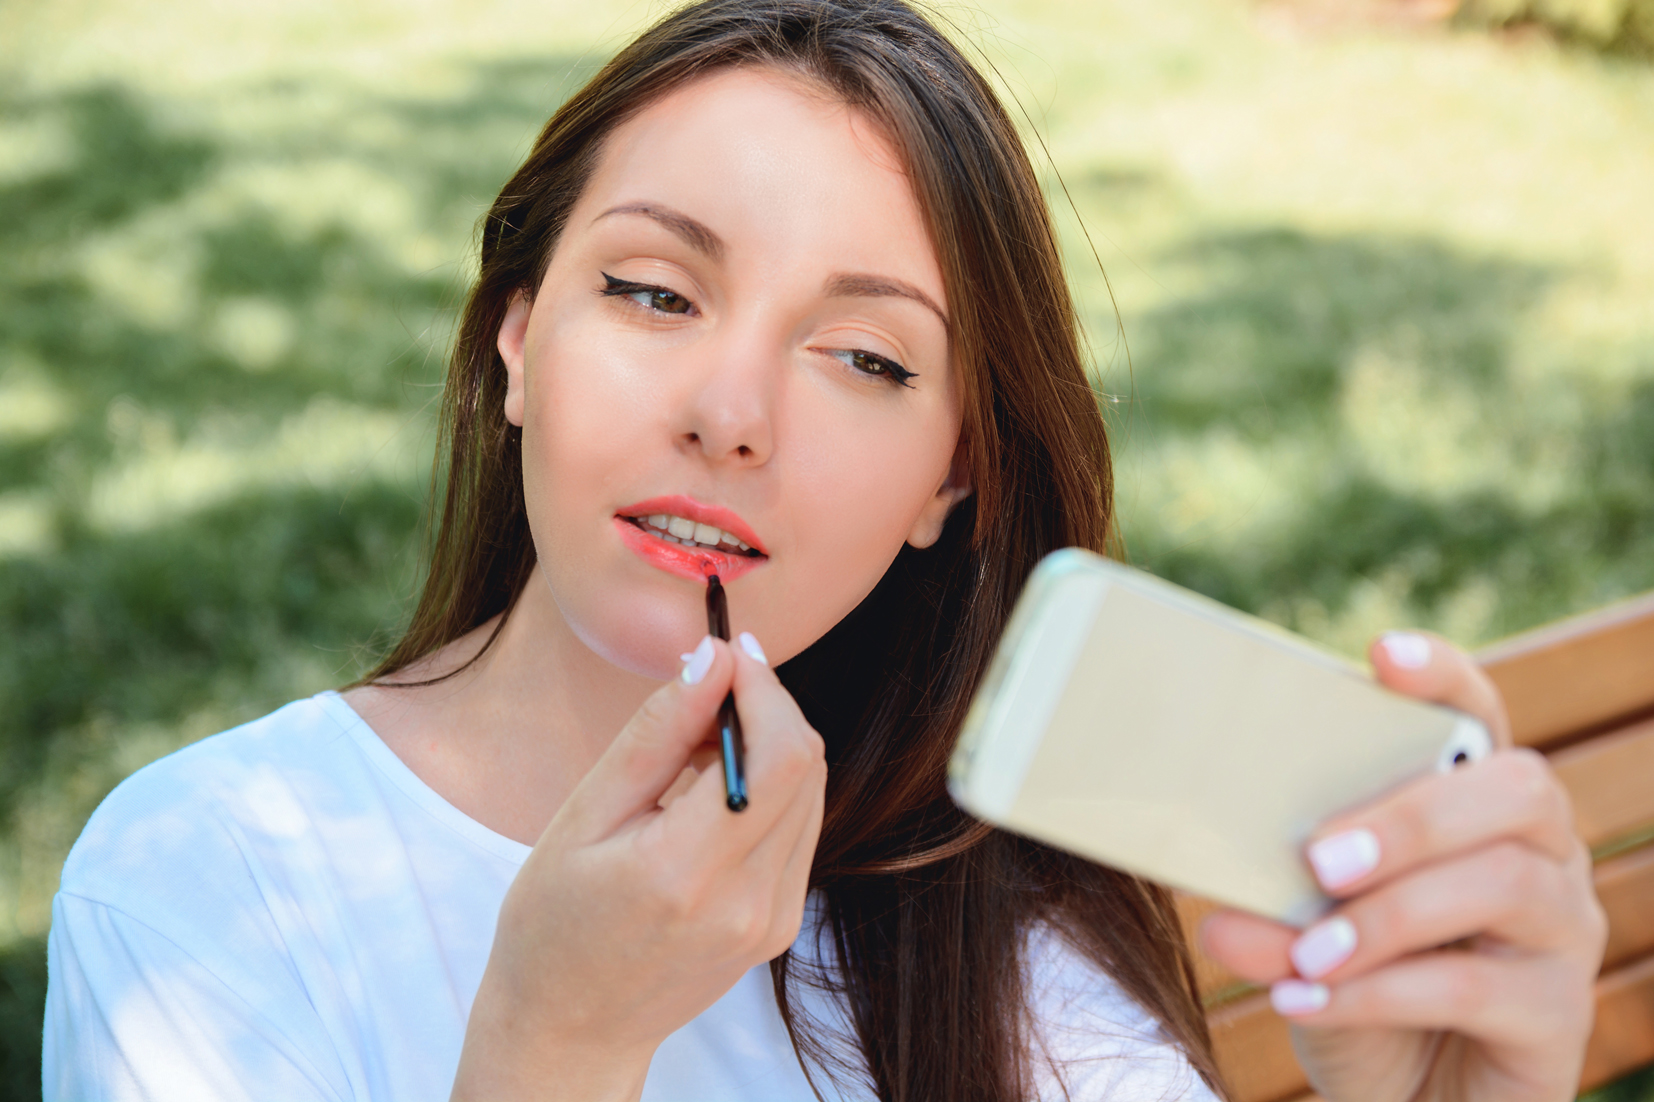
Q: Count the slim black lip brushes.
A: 1